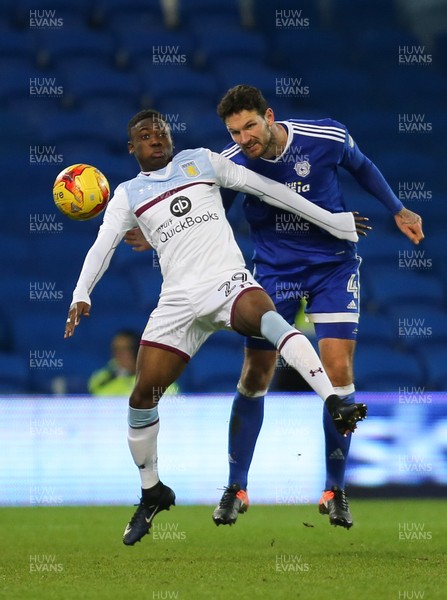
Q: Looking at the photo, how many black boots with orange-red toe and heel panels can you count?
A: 2